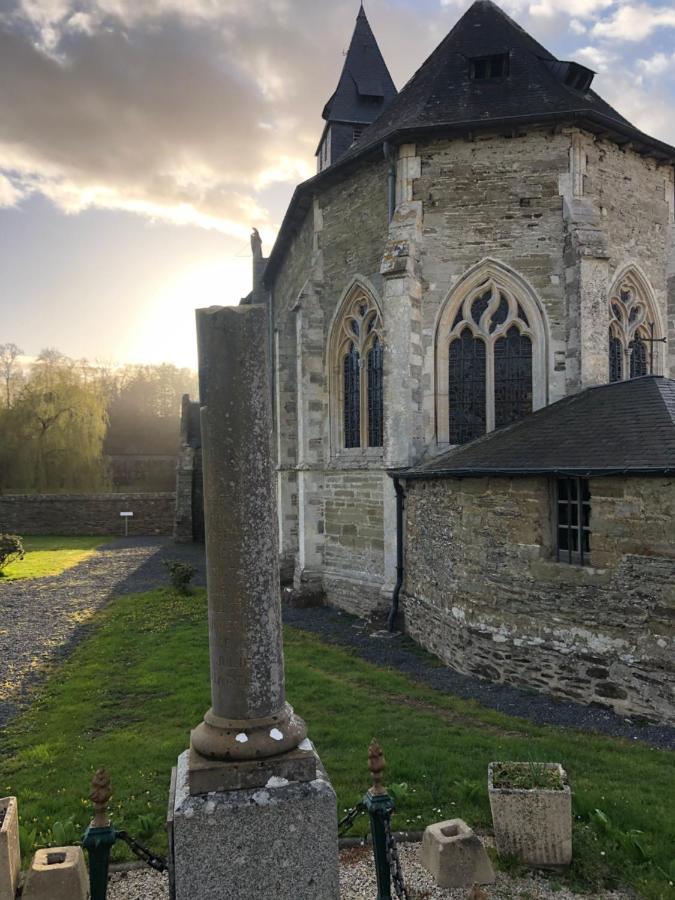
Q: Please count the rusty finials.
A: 2